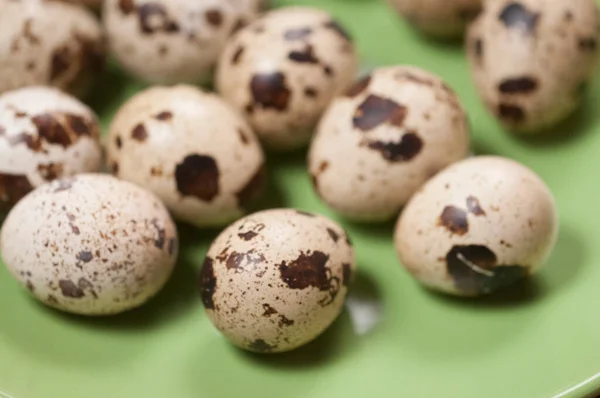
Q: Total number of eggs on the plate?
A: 11